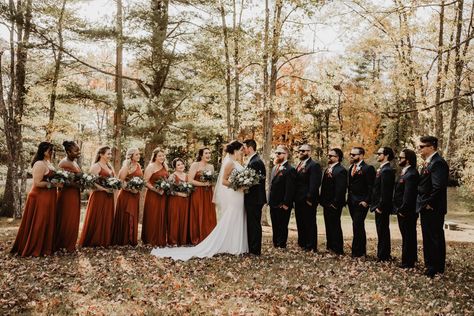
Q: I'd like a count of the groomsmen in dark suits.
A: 7